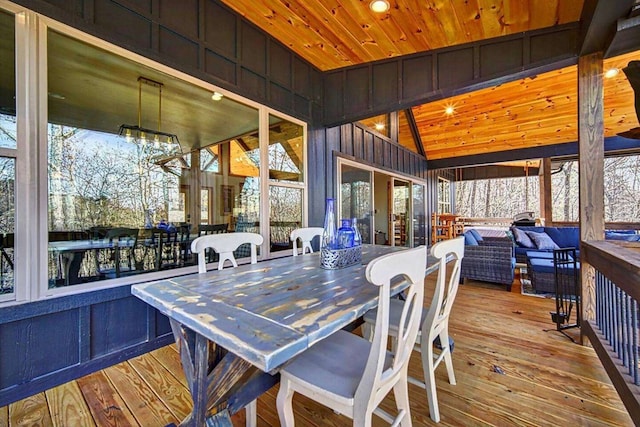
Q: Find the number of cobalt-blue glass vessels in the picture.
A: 3